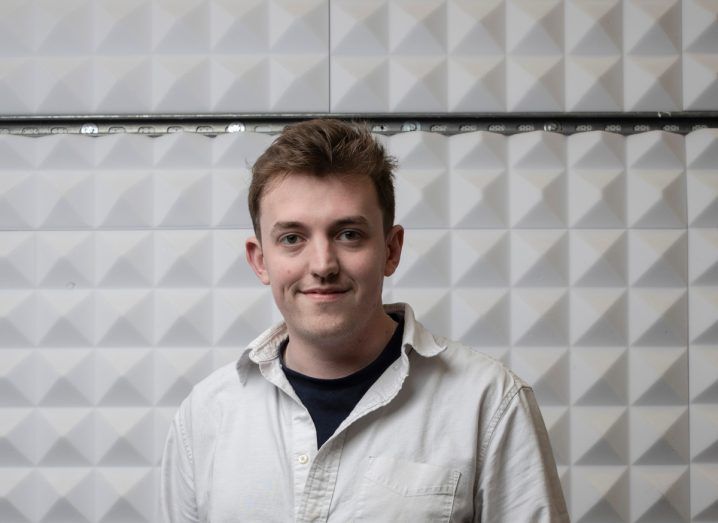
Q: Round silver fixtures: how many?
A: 4